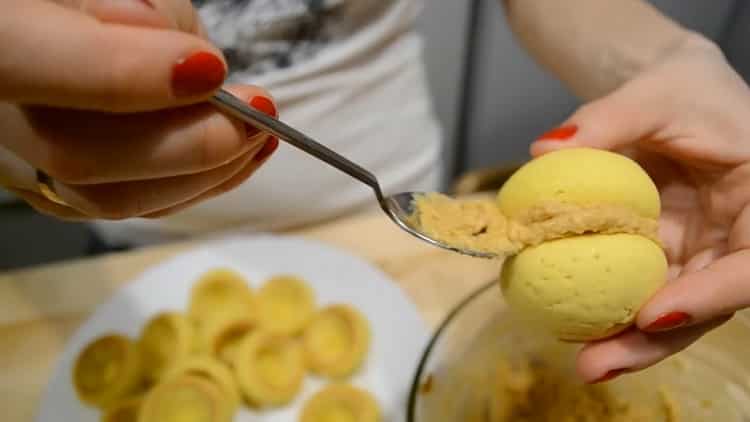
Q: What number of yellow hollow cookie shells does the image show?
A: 11